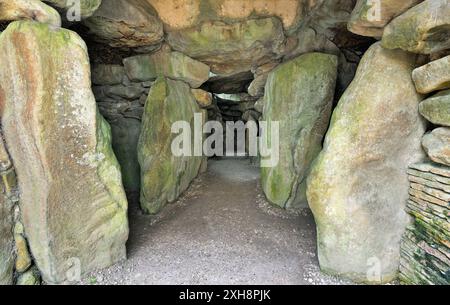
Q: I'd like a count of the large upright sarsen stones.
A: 4